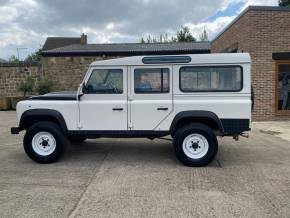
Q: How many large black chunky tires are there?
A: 2